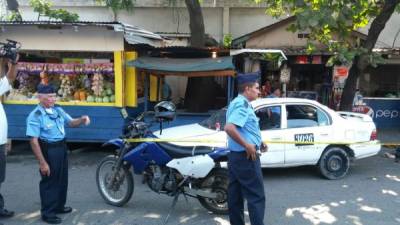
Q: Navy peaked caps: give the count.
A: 2